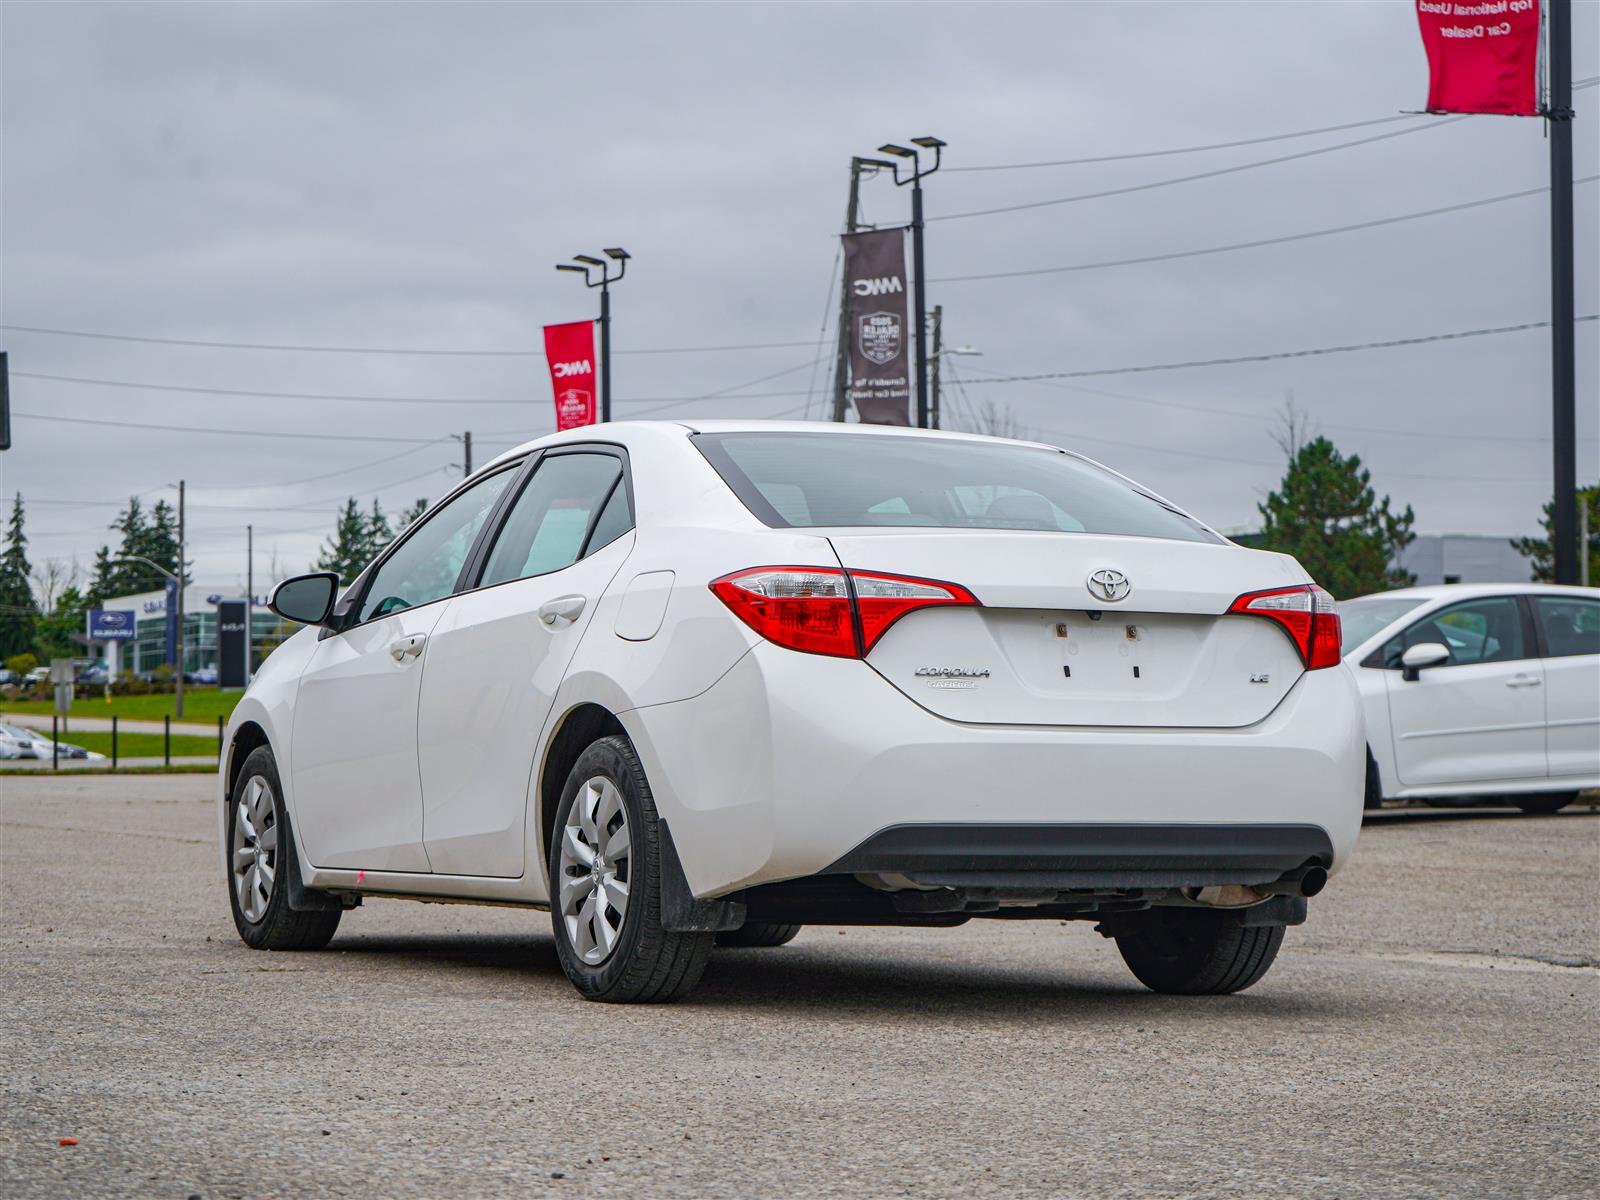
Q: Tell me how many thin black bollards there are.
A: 4